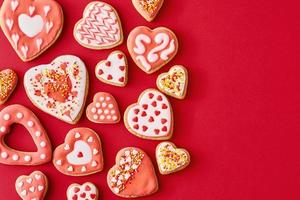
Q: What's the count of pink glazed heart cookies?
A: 7